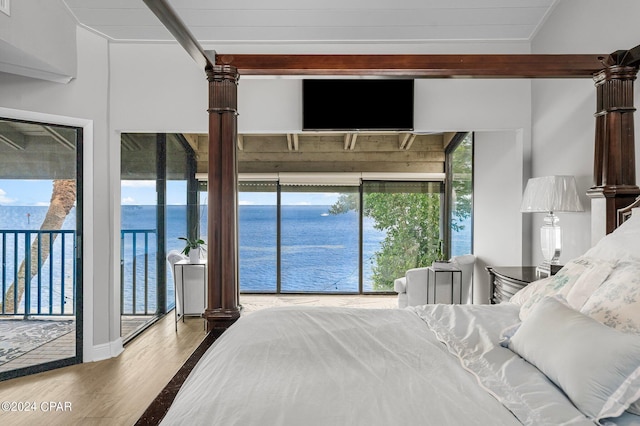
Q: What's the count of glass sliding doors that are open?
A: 0